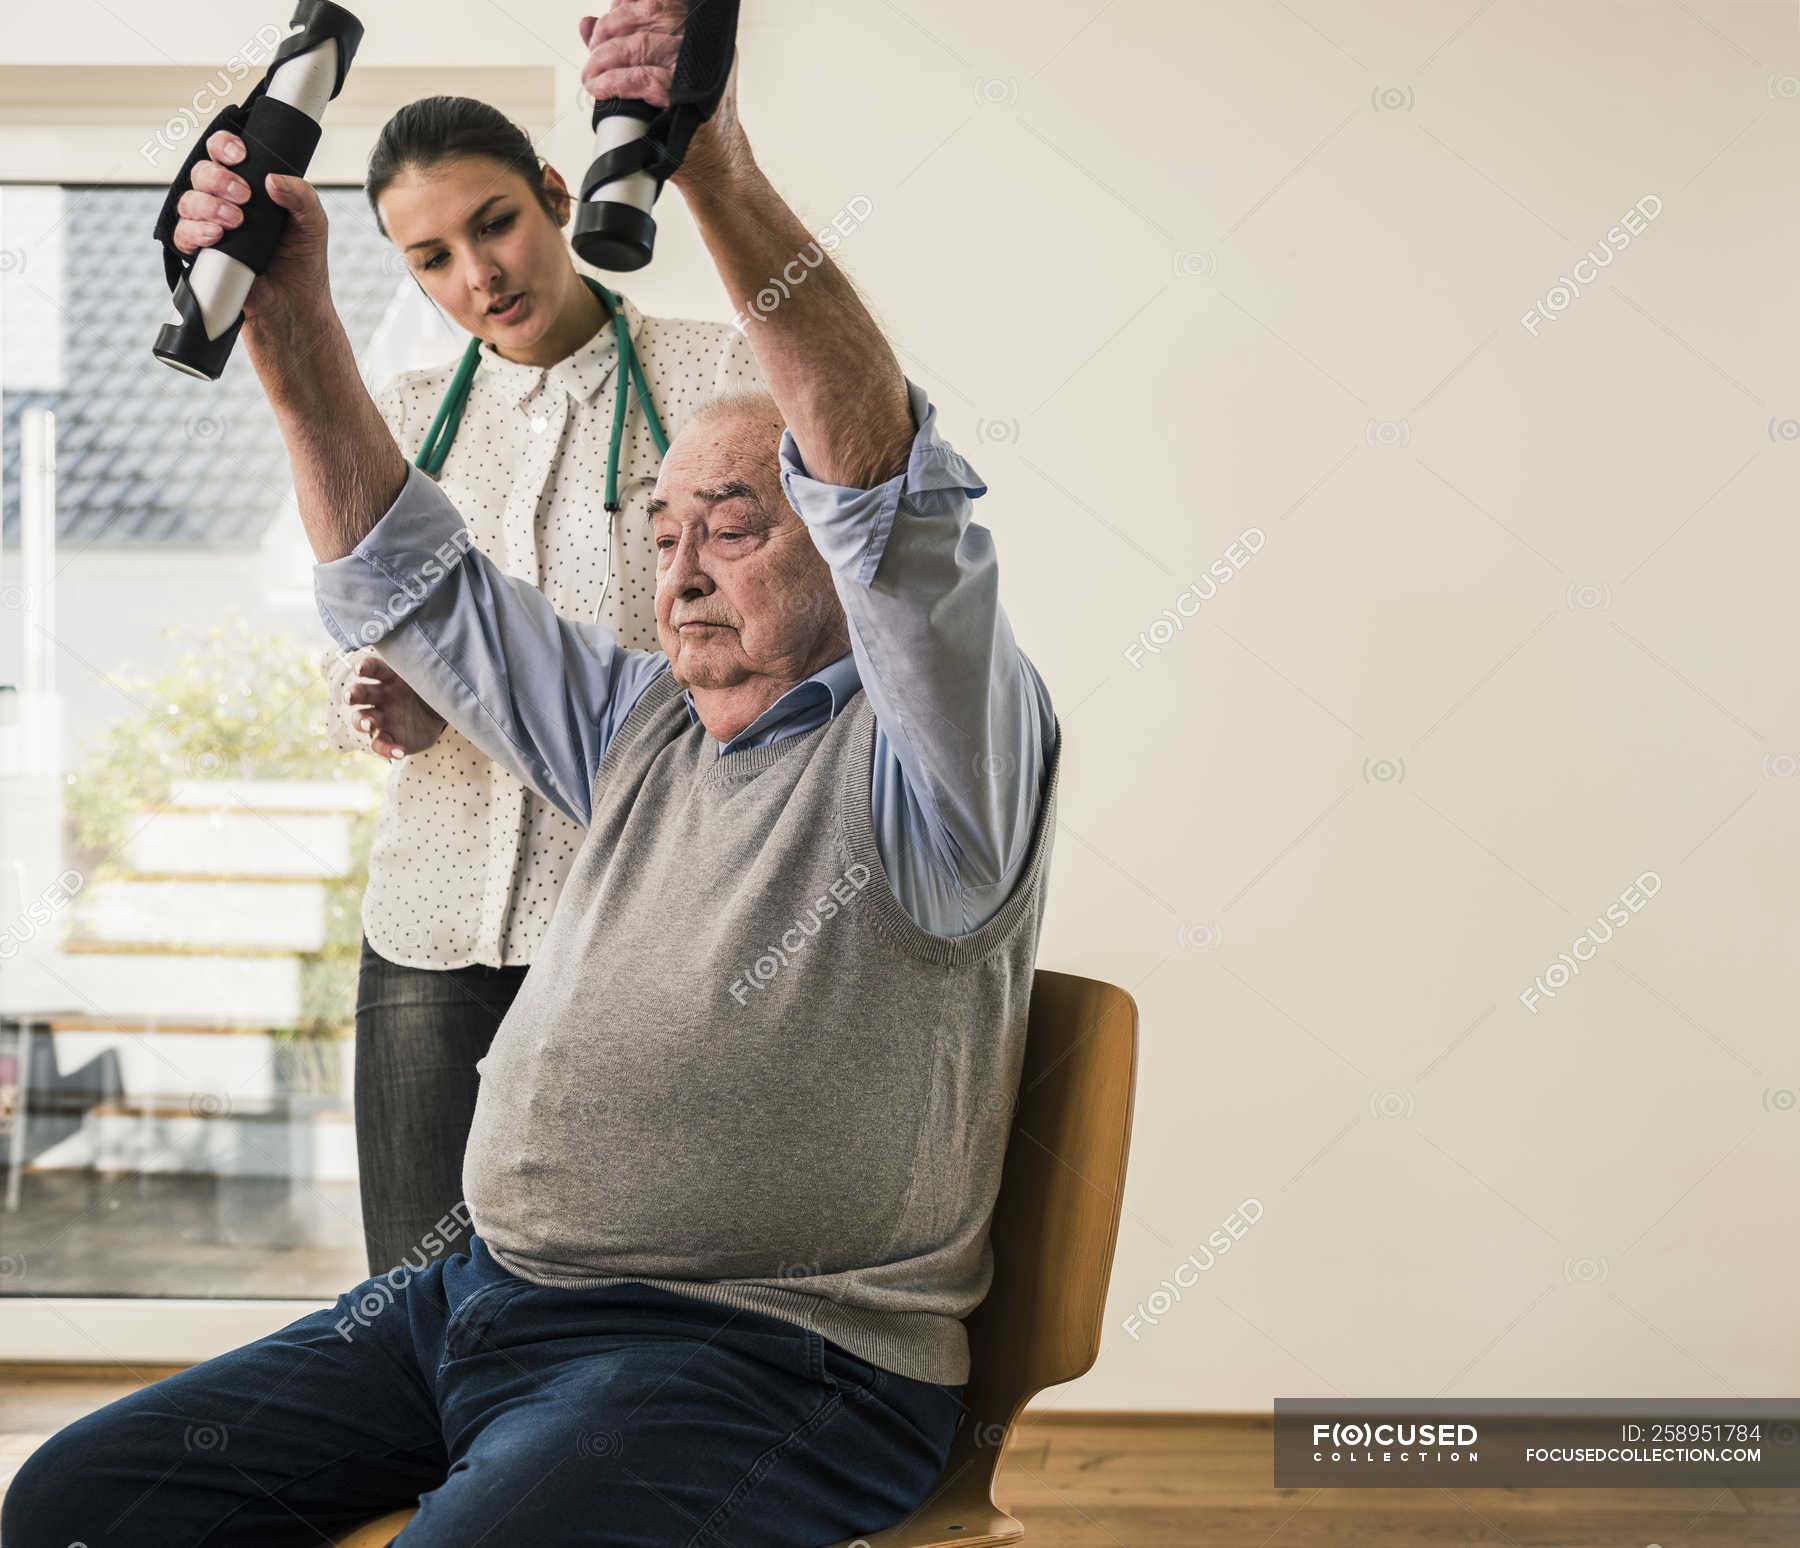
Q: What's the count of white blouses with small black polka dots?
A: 1